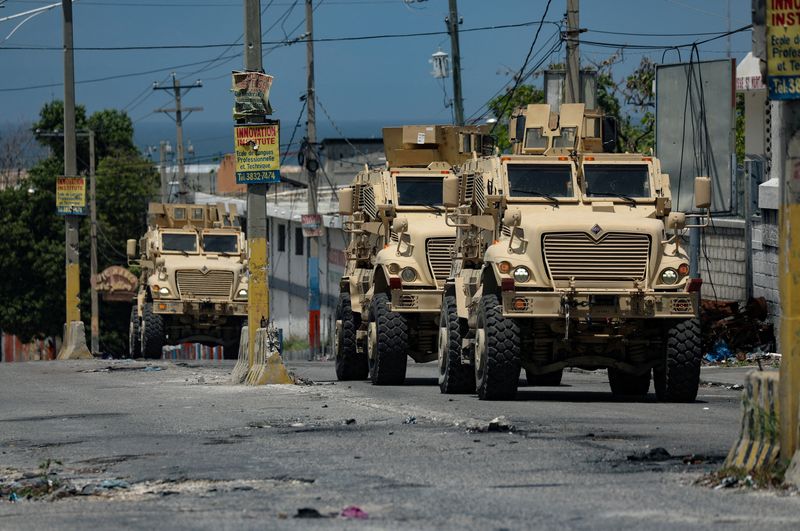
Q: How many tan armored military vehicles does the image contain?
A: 3